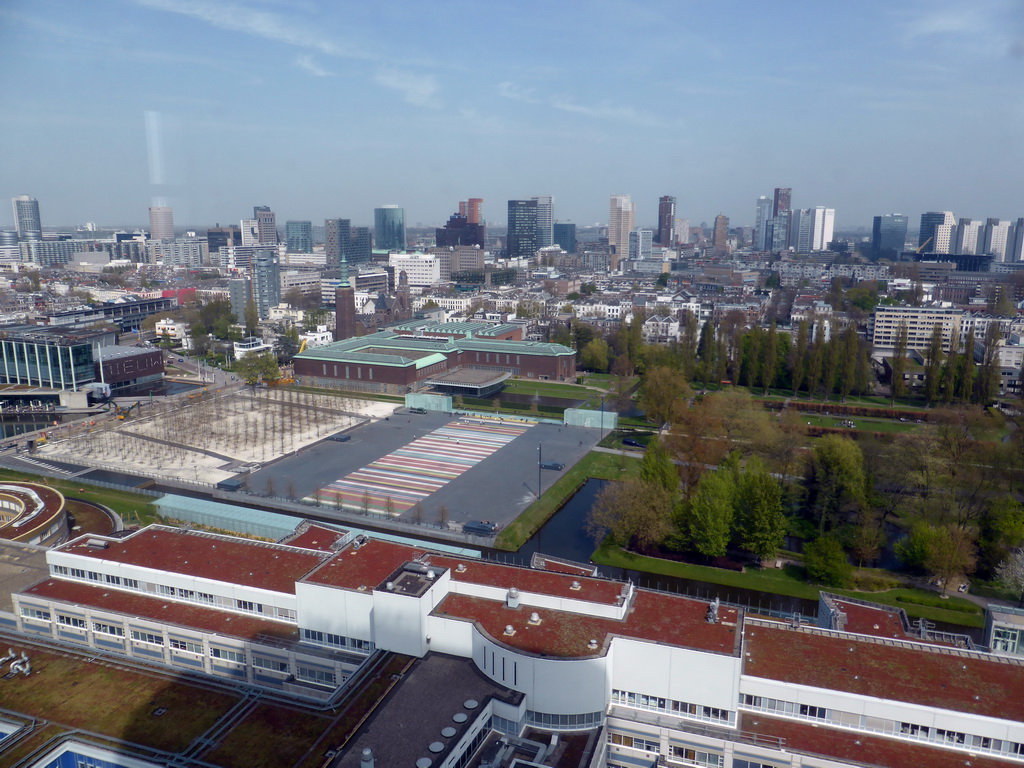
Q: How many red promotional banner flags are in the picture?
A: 0